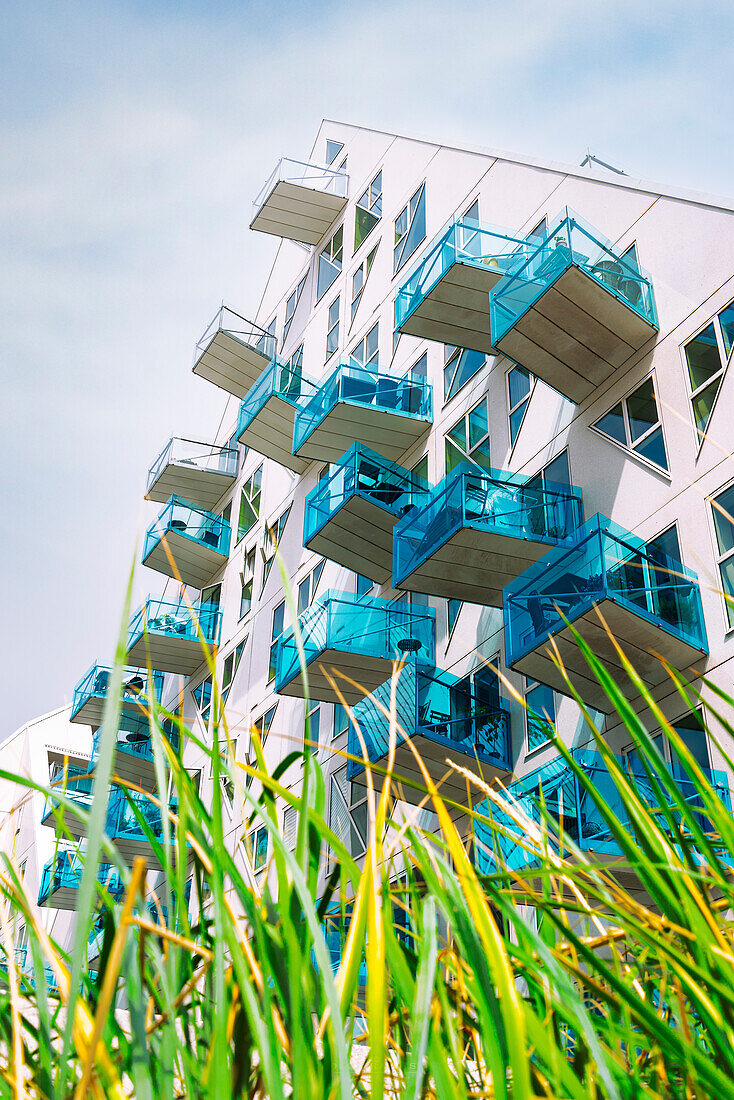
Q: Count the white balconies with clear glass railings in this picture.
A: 3